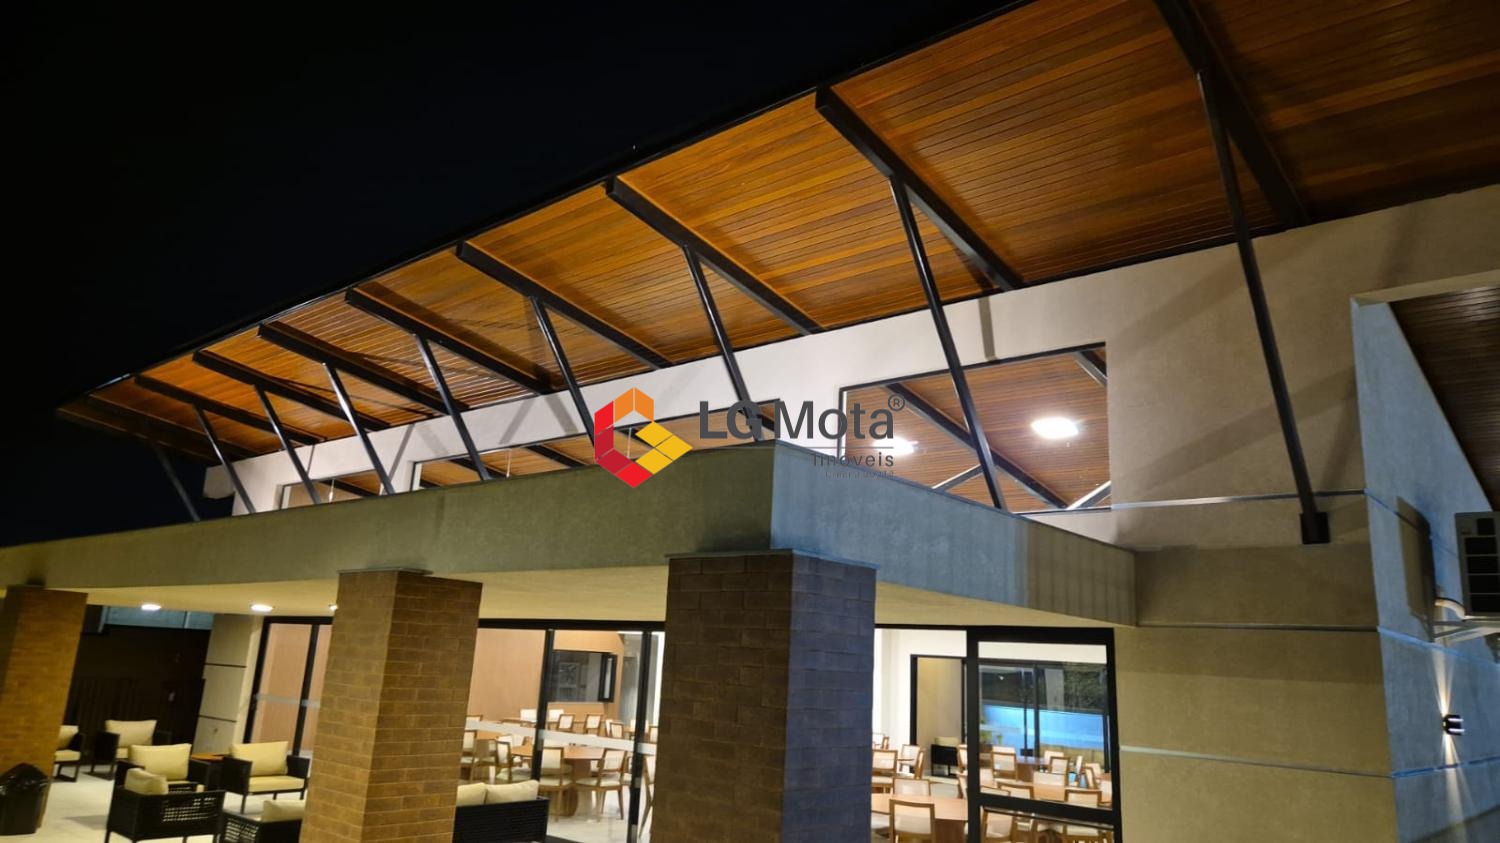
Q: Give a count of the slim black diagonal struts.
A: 9